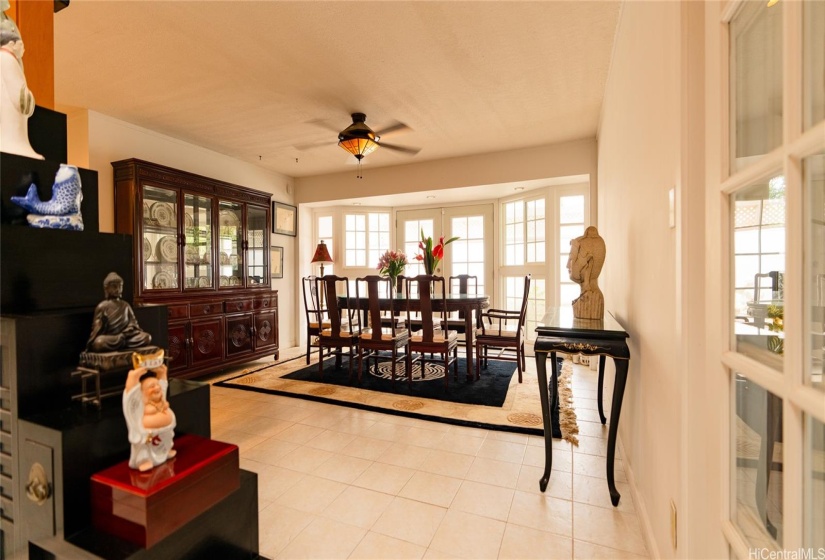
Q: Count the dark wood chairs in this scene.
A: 8